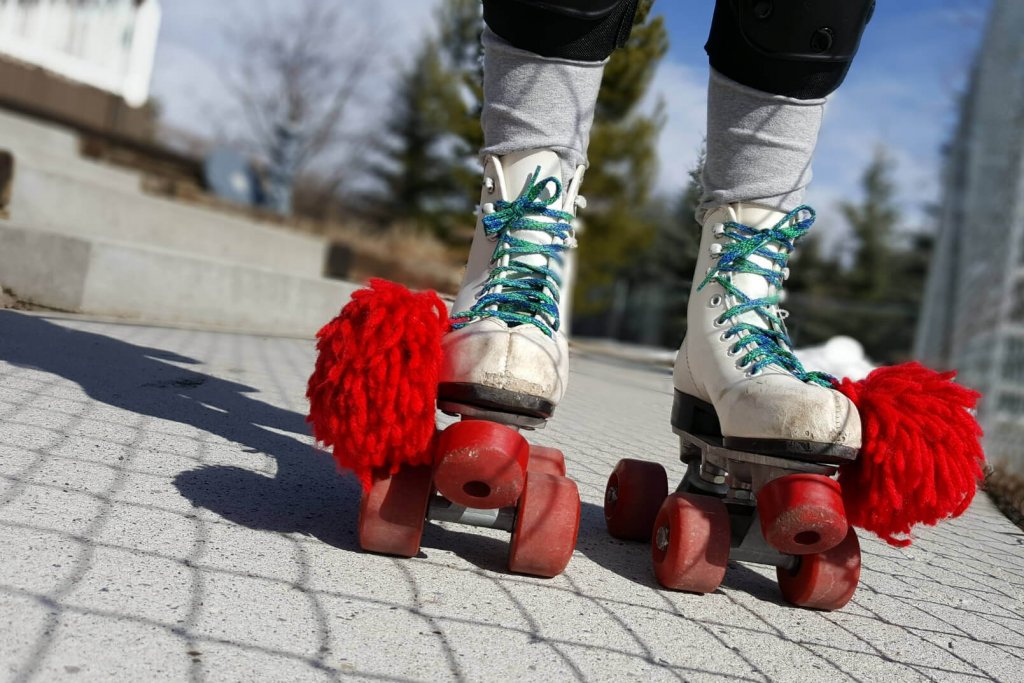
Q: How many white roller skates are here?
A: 2